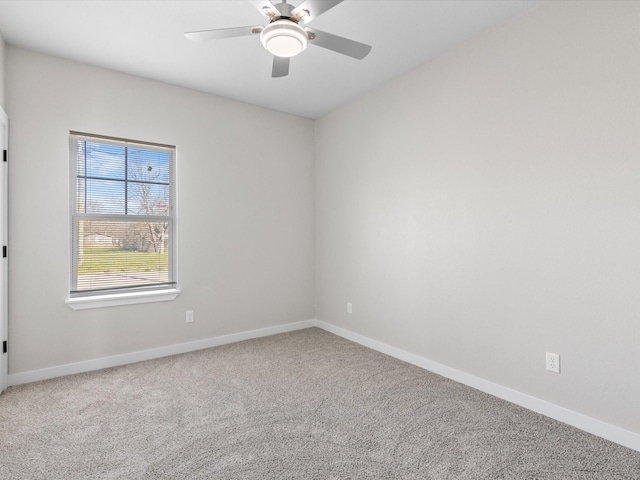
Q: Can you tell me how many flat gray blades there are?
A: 5